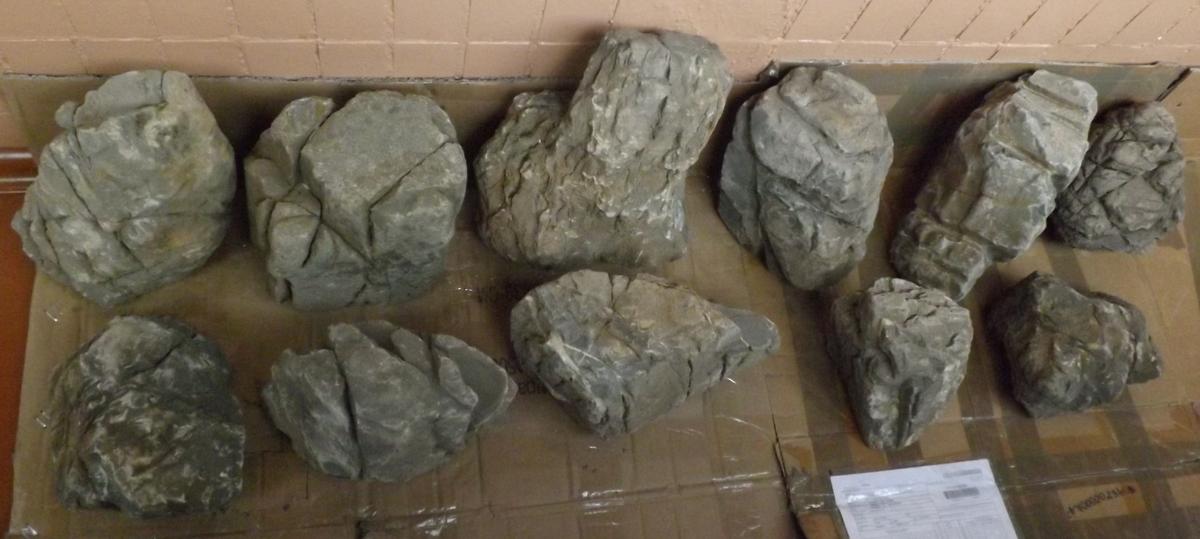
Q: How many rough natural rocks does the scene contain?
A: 11